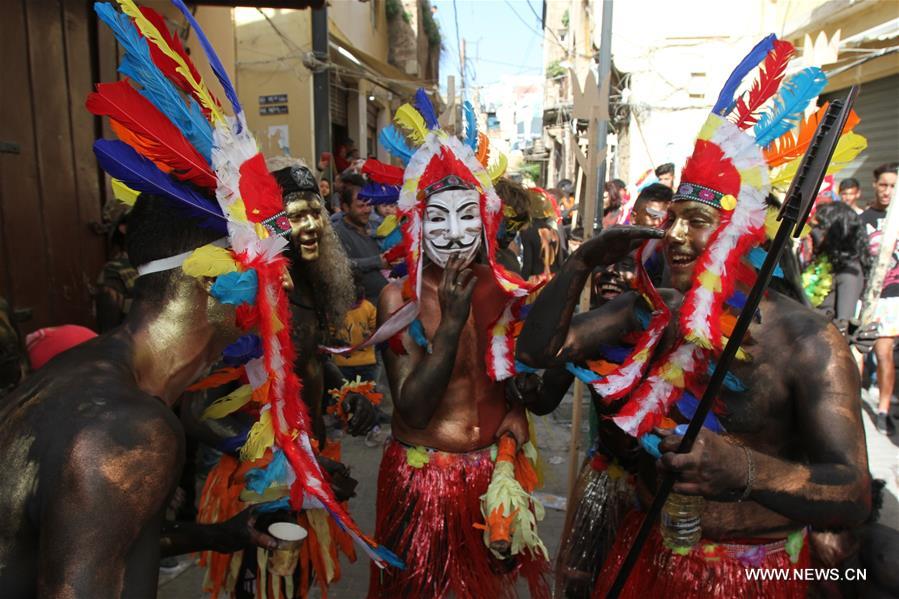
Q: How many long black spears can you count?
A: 1